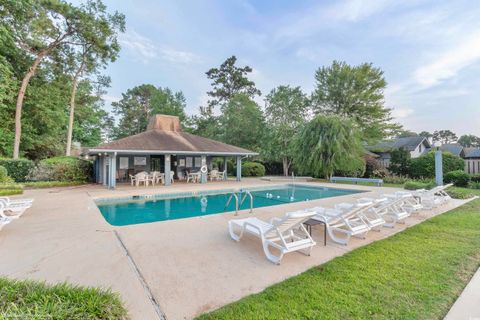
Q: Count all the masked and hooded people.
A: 0